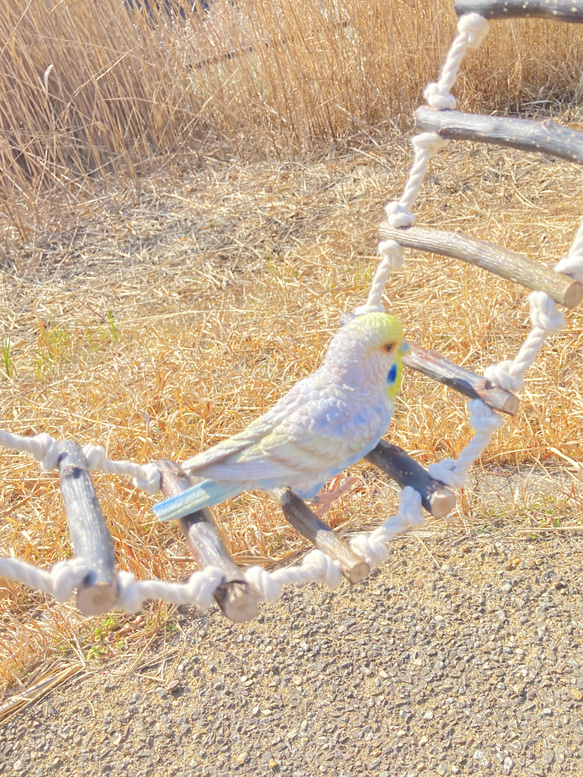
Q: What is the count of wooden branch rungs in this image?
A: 8